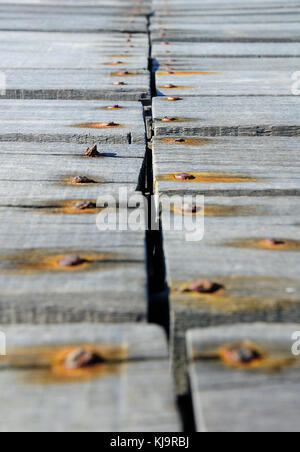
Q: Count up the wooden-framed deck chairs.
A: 0